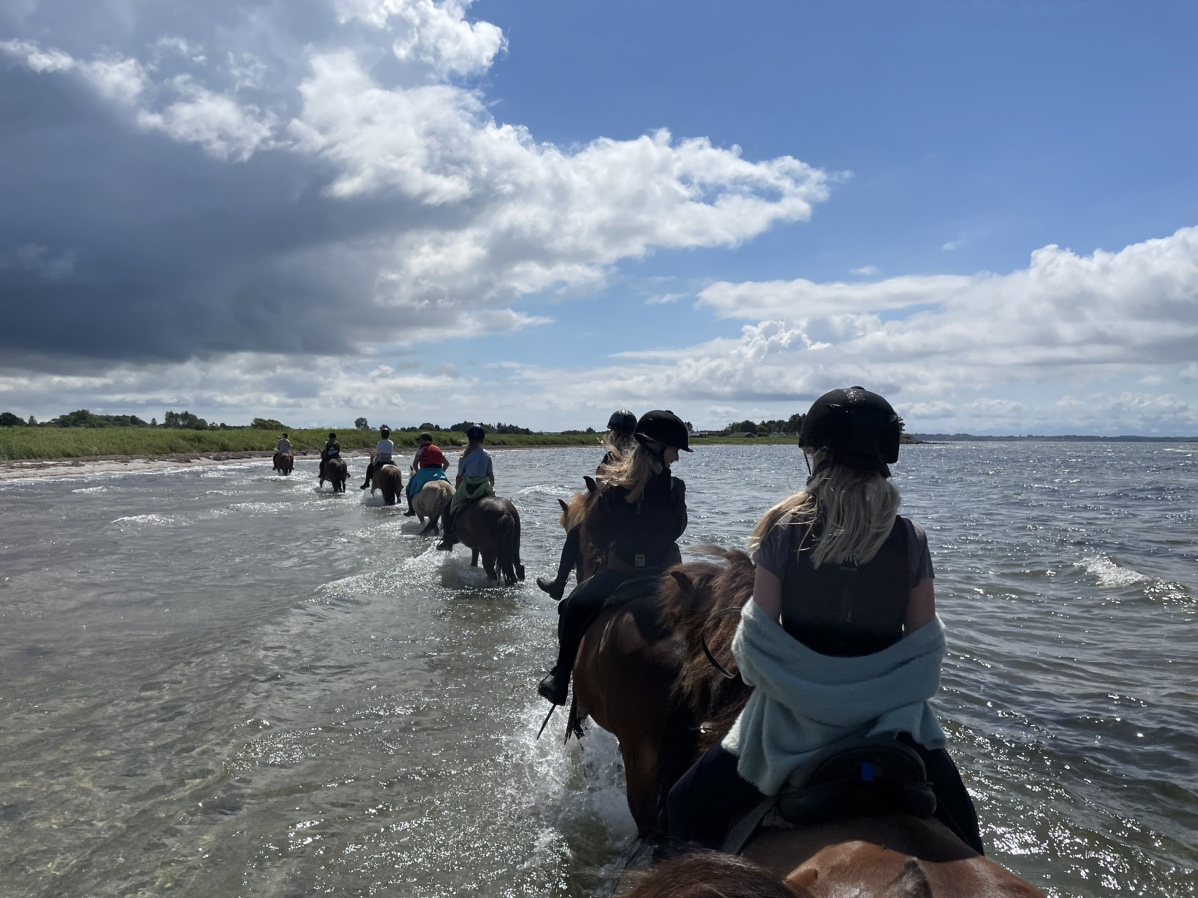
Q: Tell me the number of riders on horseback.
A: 8